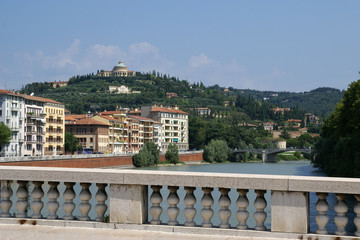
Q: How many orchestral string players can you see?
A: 0